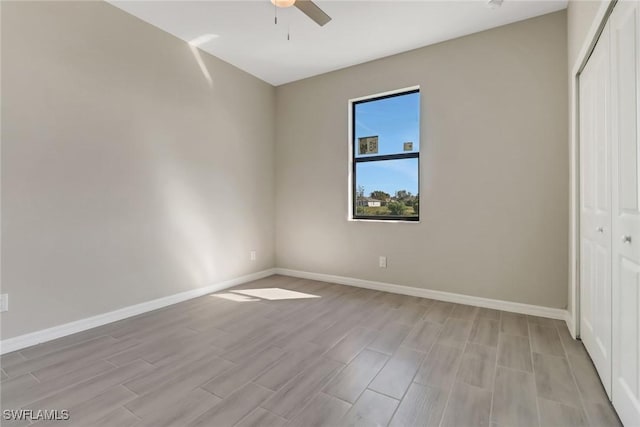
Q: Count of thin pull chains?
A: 2